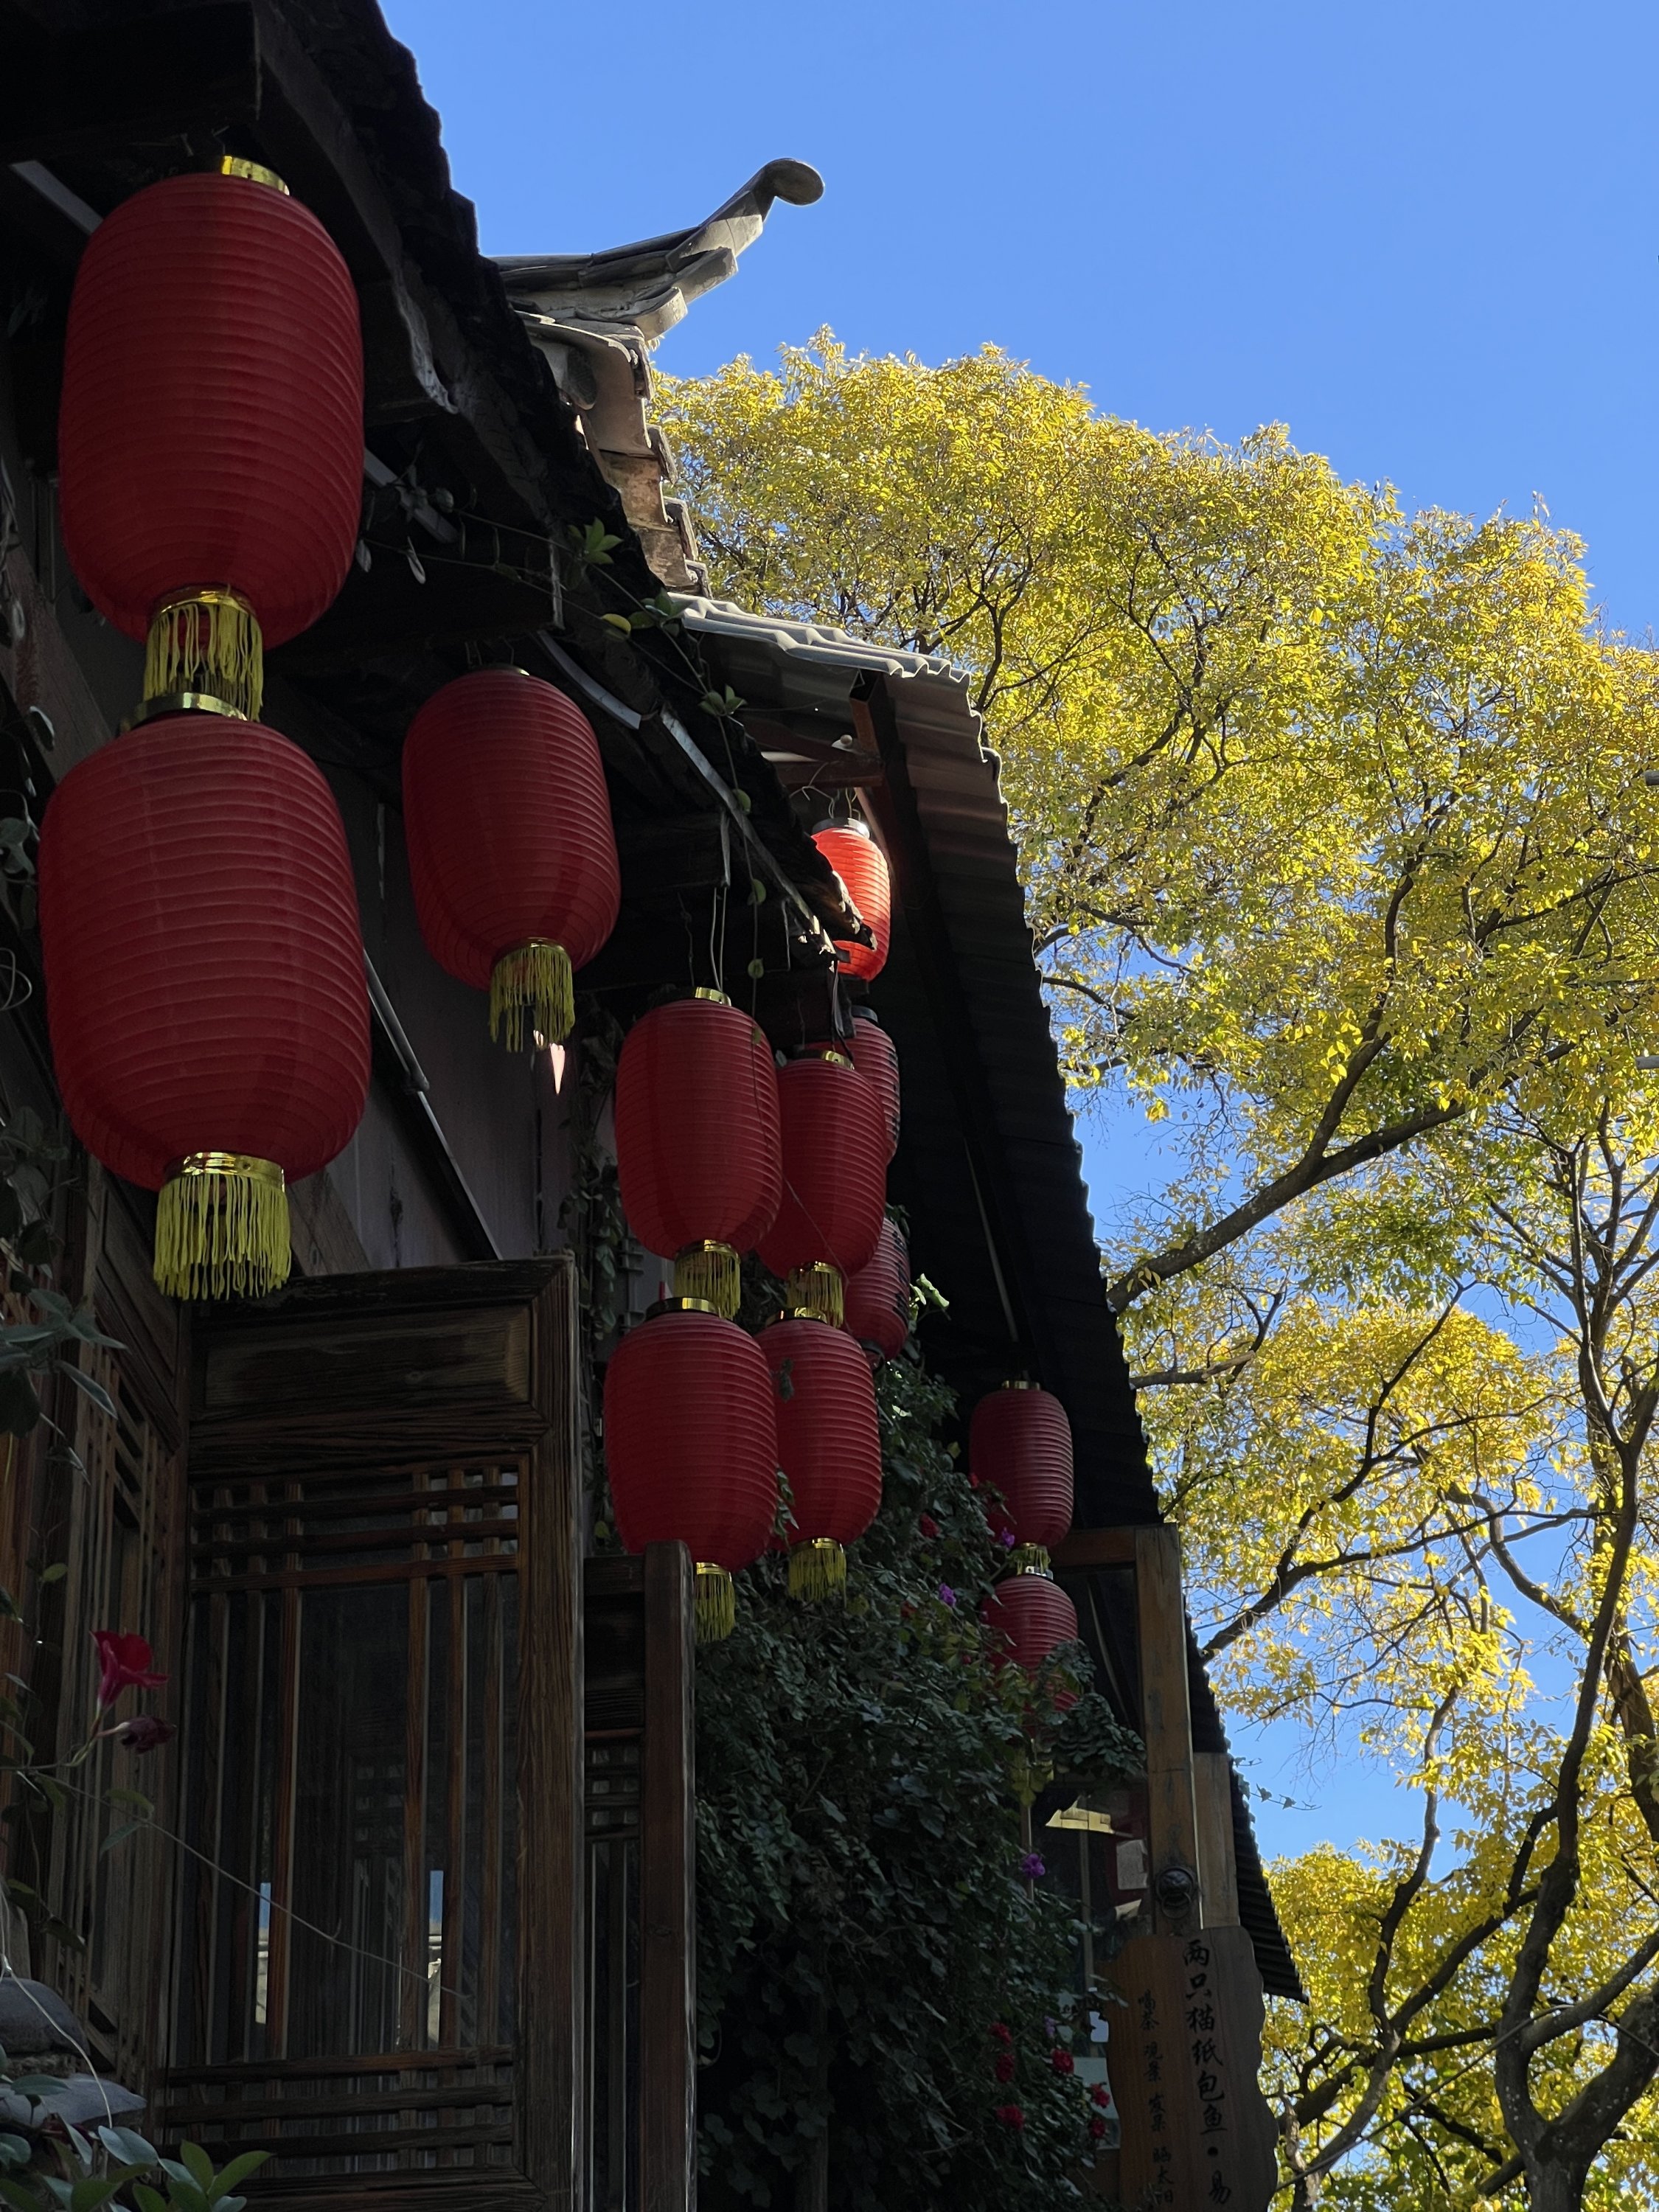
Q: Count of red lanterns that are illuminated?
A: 1